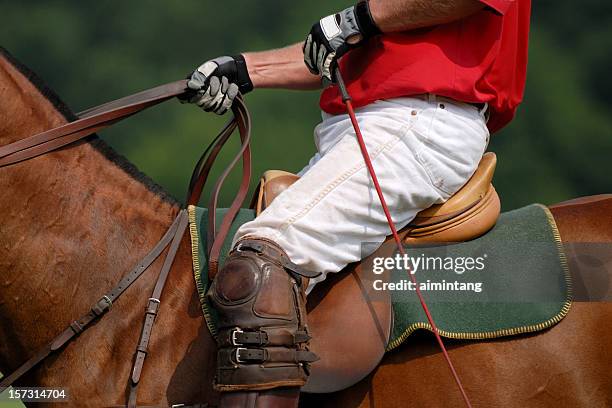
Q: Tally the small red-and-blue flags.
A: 0